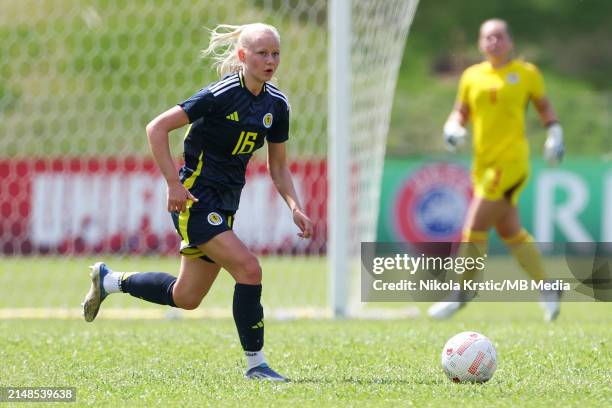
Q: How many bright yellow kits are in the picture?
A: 1